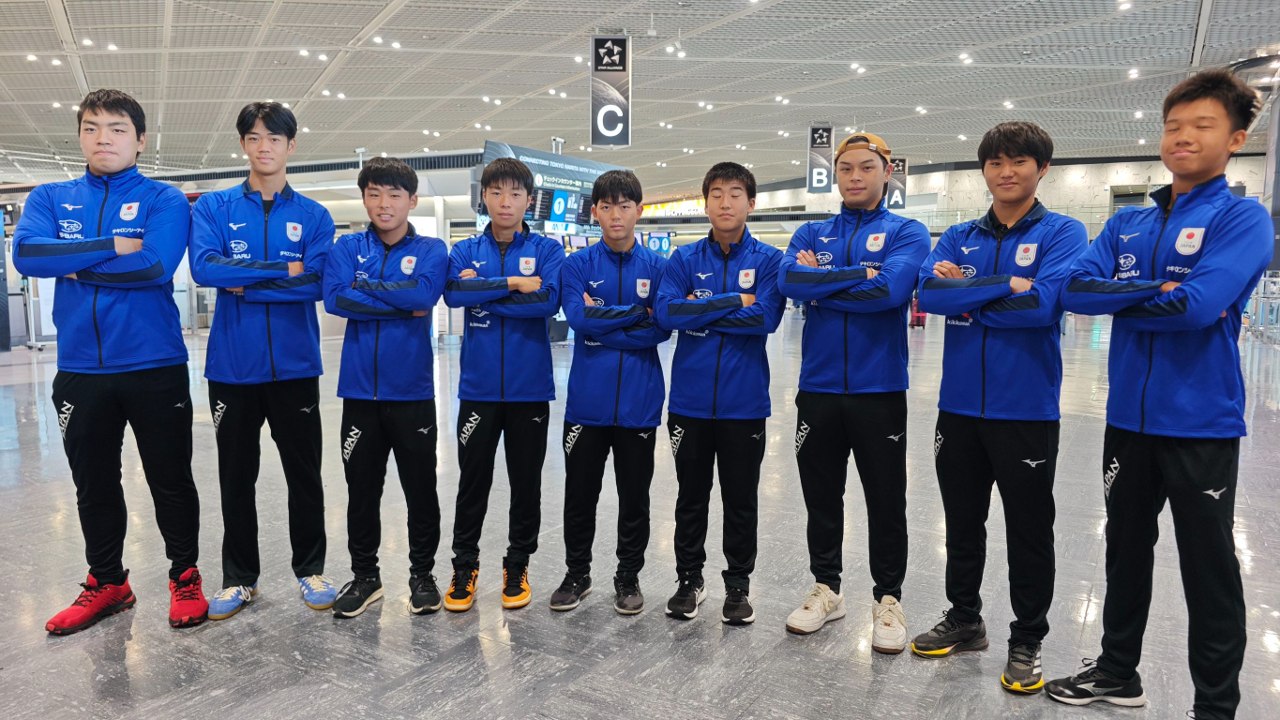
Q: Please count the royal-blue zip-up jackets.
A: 9